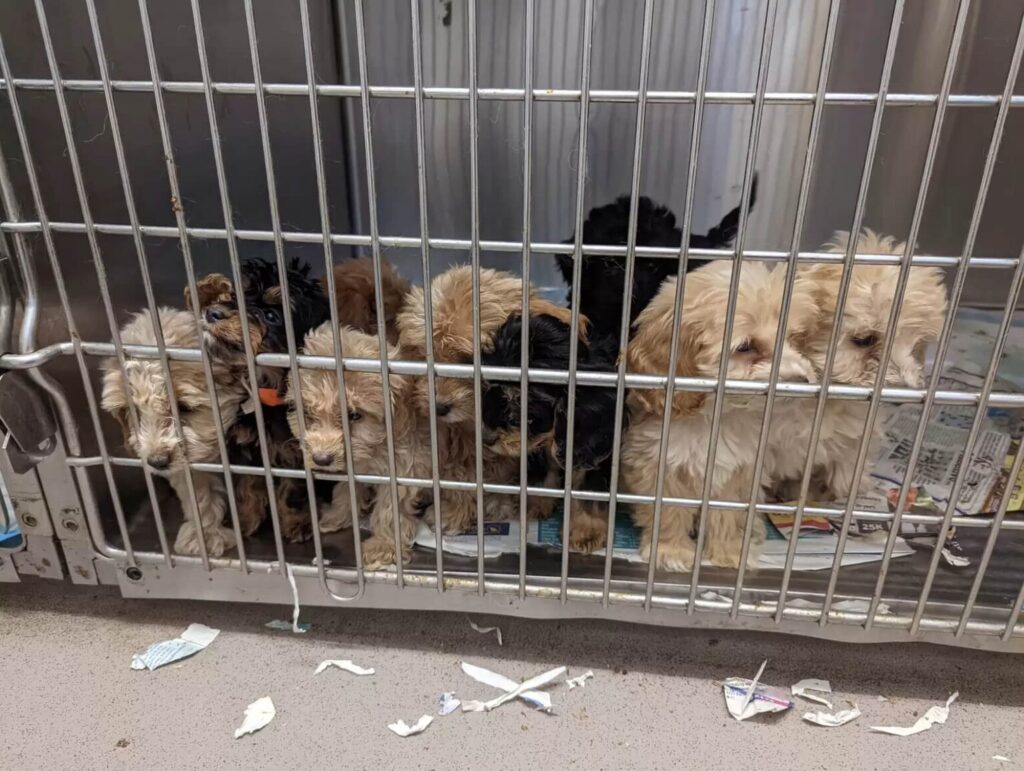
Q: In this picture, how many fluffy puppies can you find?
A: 9